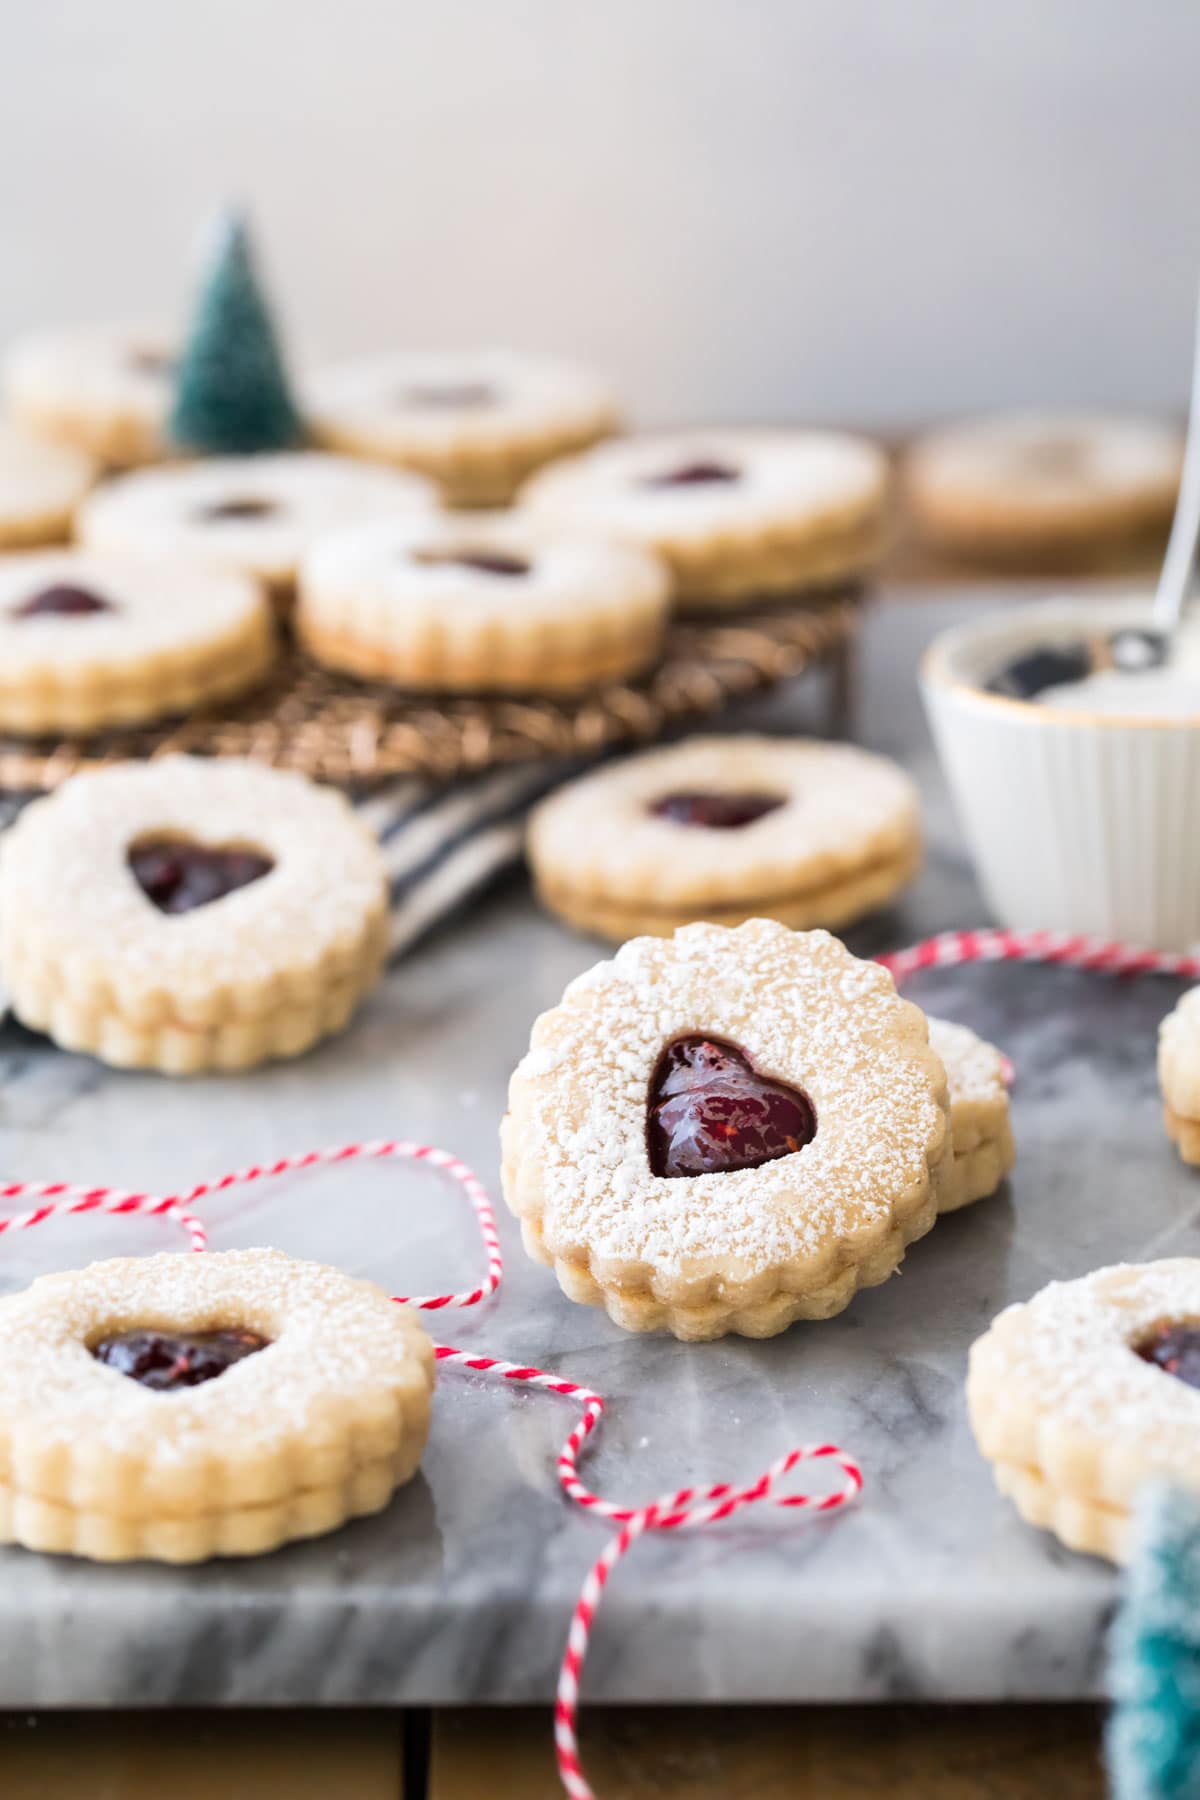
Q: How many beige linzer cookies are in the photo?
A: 15